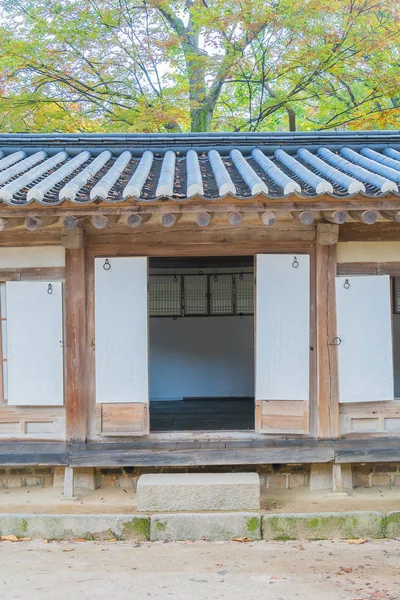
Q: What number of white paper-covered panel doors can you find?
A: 4